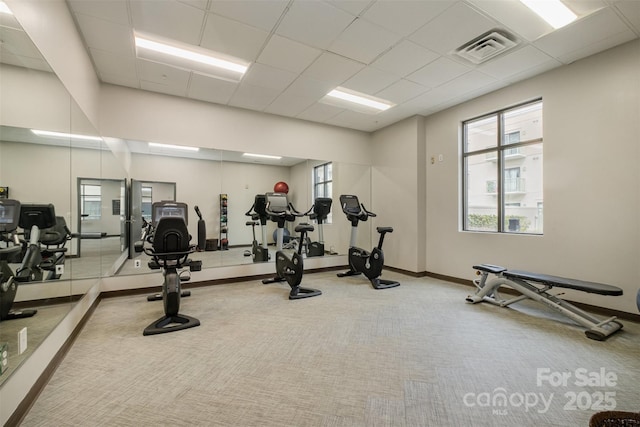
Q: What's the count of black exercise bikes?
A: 3